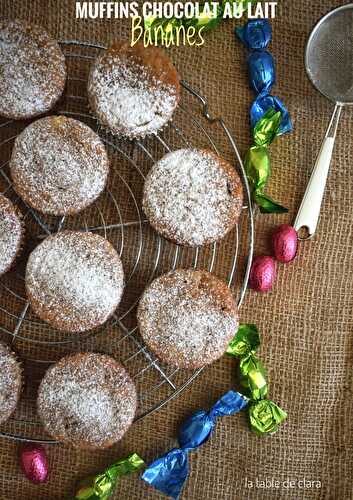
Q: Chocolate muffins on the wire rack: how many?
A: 9